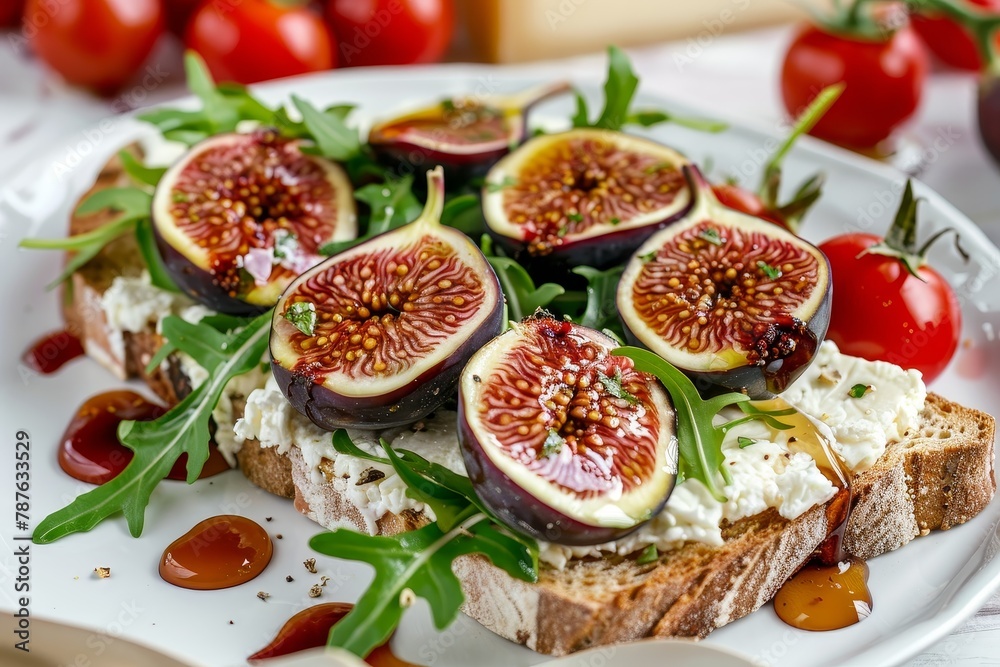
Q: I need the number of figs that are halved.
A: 6